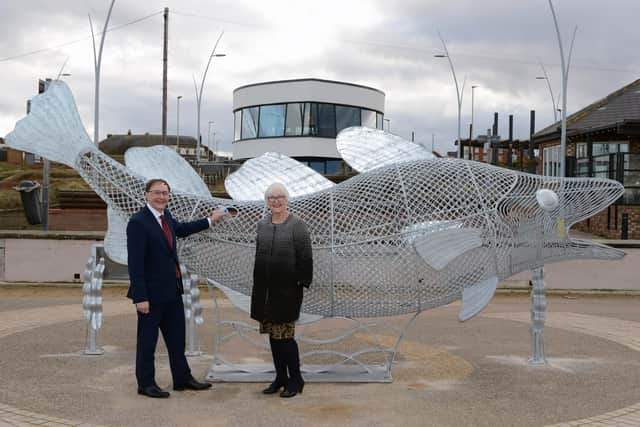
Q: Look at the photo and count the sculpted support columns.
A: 3